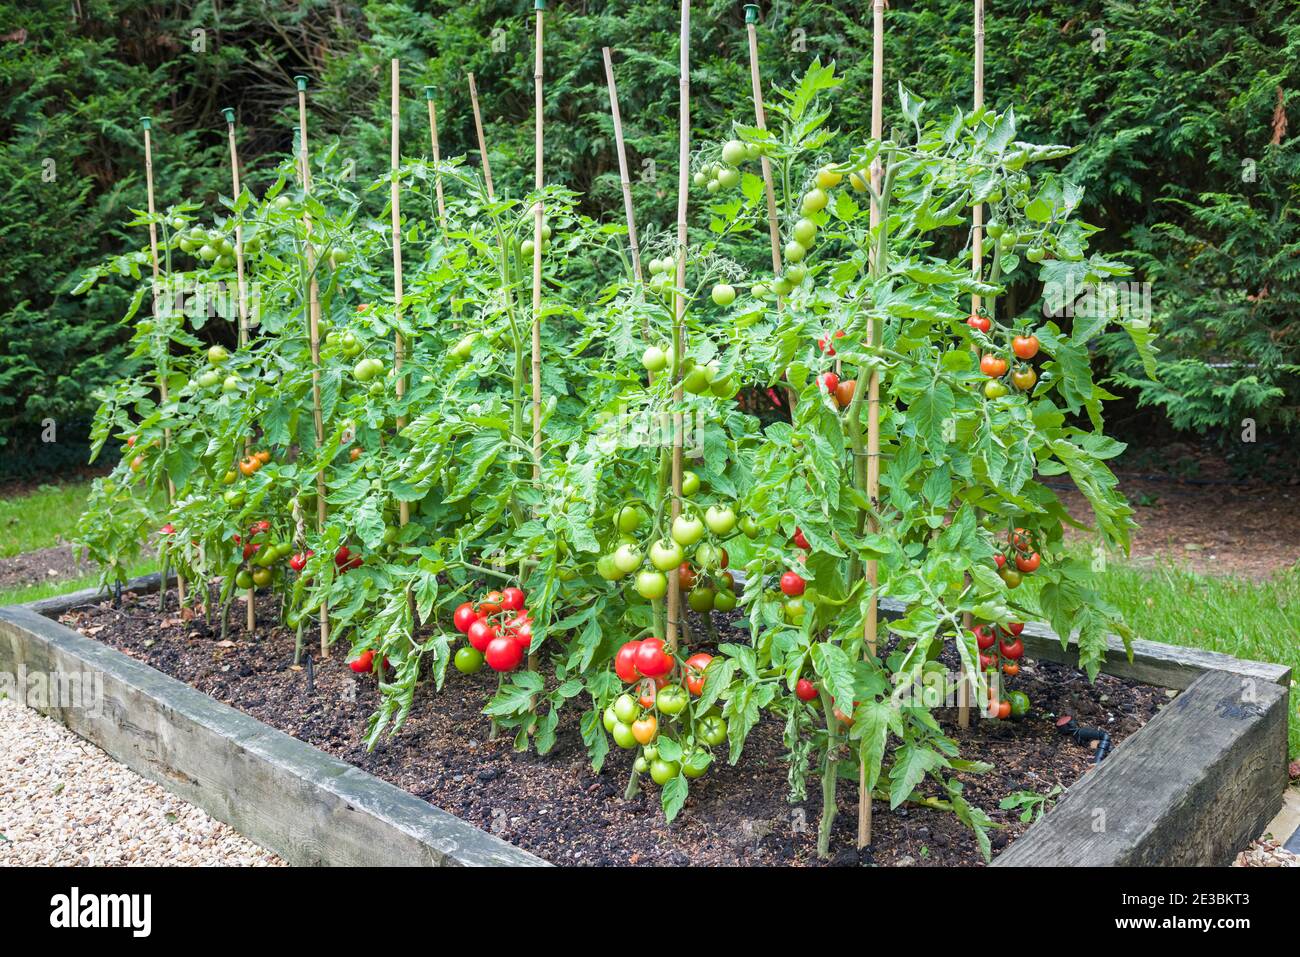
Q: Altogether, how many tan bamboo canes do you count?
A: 13